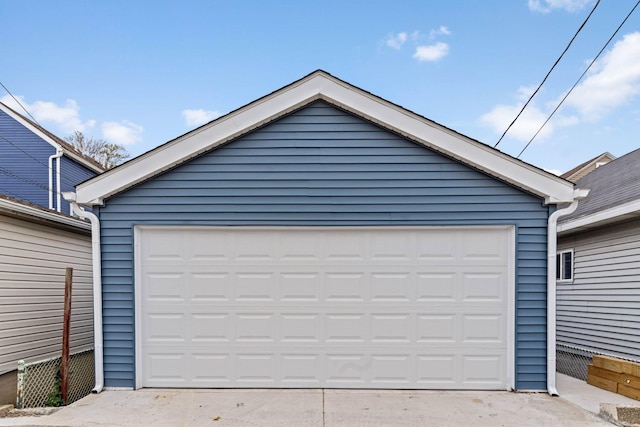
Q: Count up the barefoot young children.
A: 0